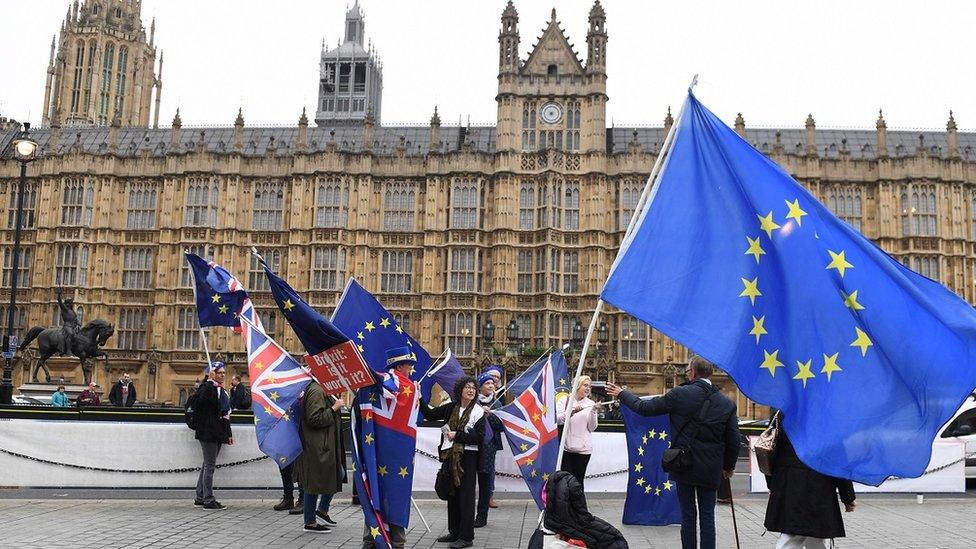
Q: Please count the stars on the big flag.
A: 11